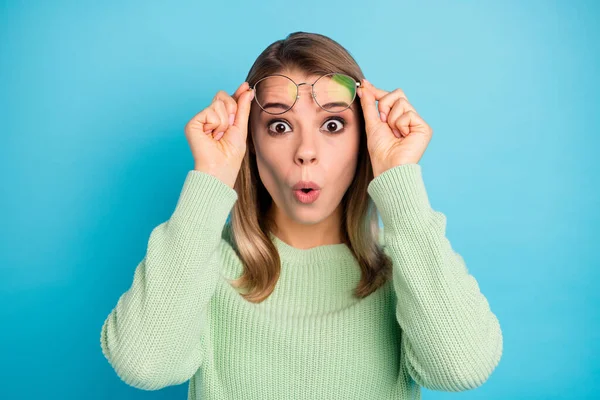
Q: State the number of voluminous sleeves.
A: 2